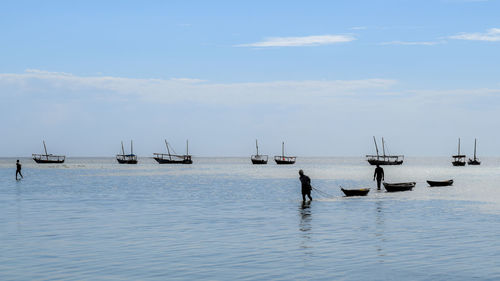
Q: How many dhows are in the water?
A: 8